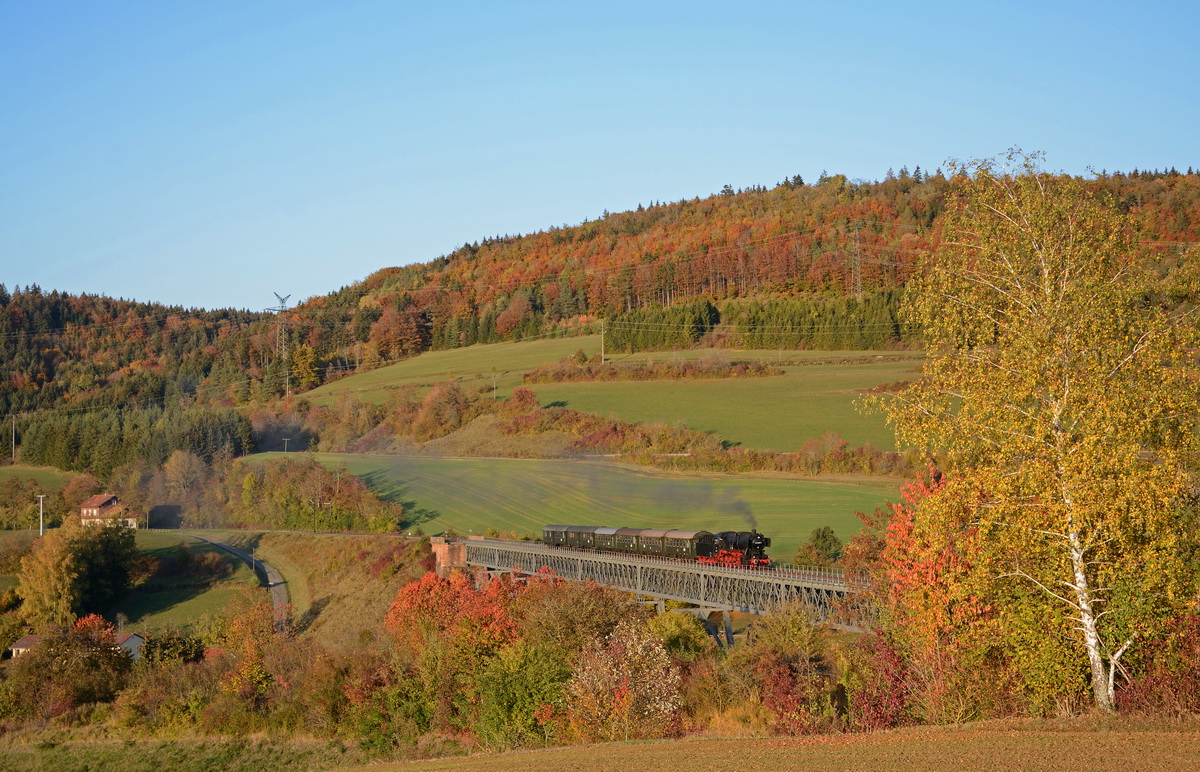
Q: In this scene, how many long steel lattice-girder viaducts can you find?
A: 1